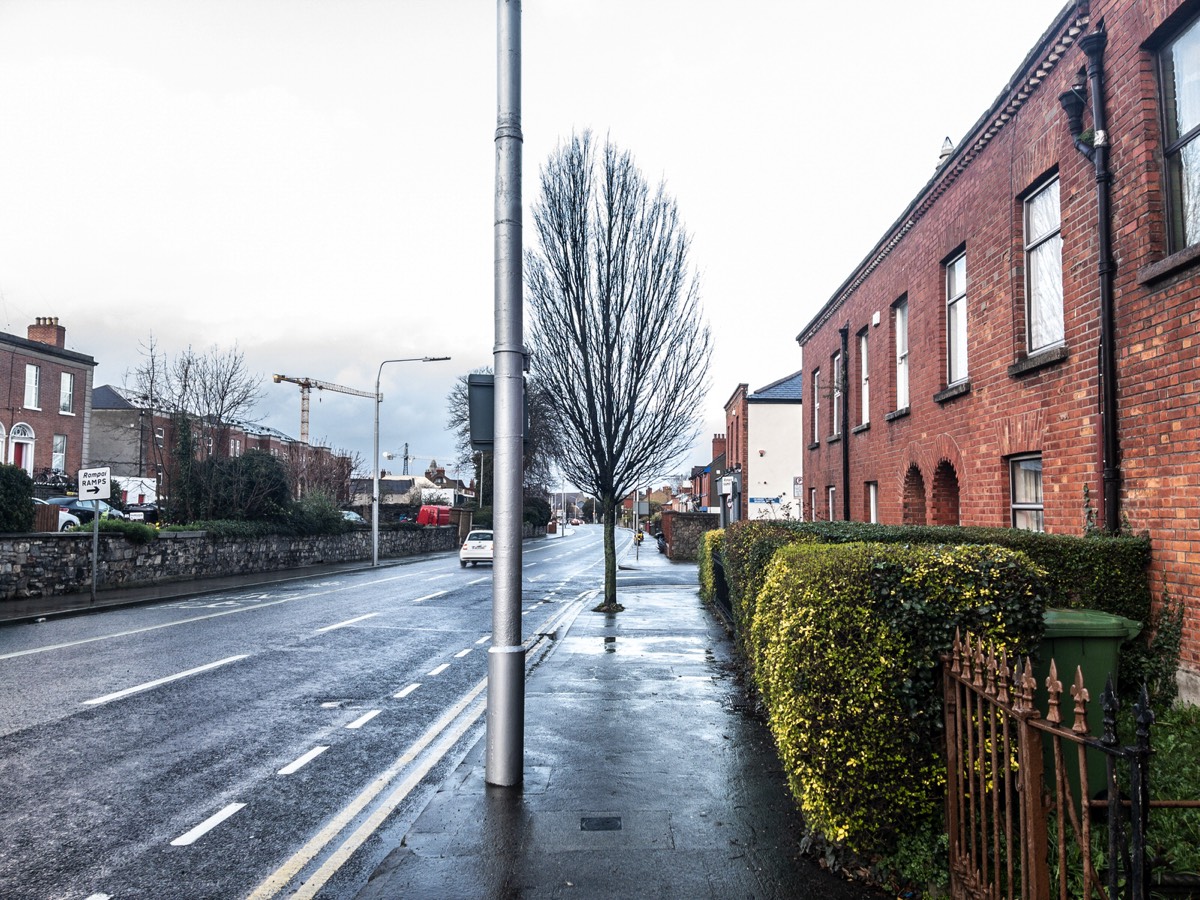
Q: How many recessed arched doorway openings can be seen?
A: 2